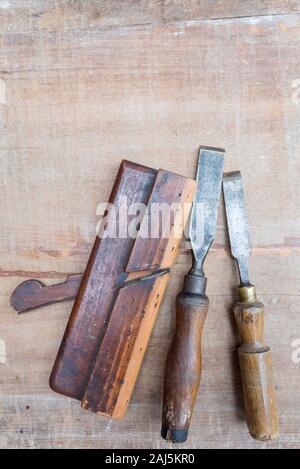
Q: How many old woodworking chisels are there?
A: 2